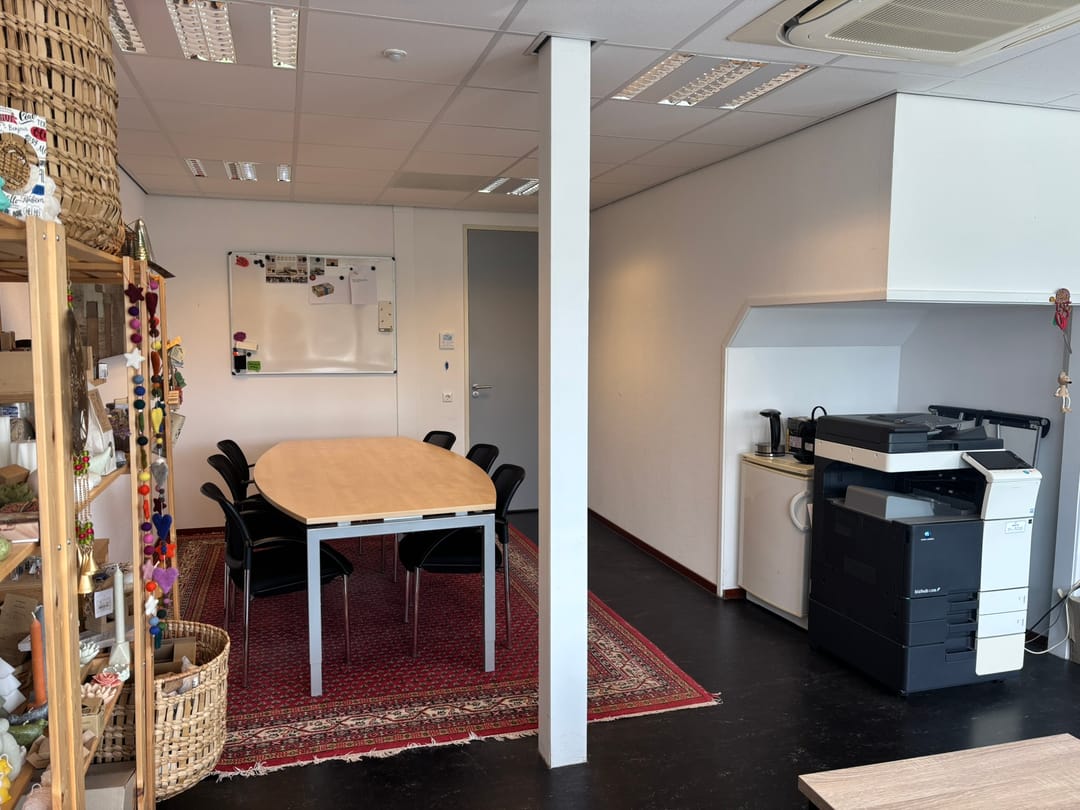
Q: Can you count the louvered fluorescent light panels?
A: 4